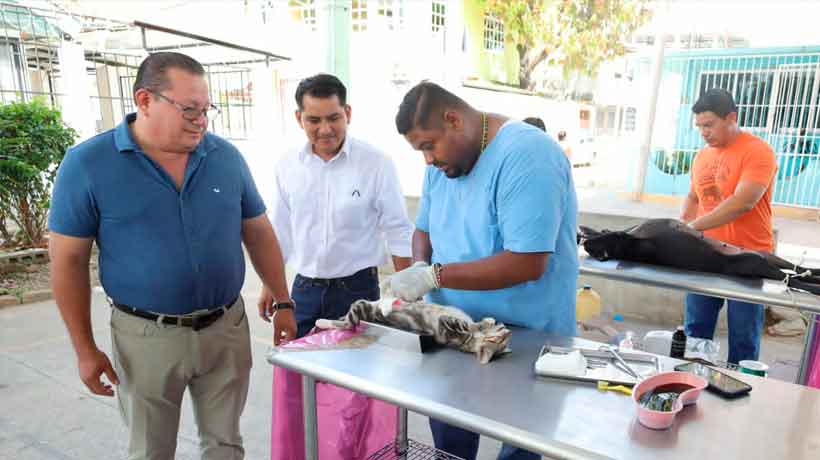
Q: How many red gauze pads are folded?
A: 0